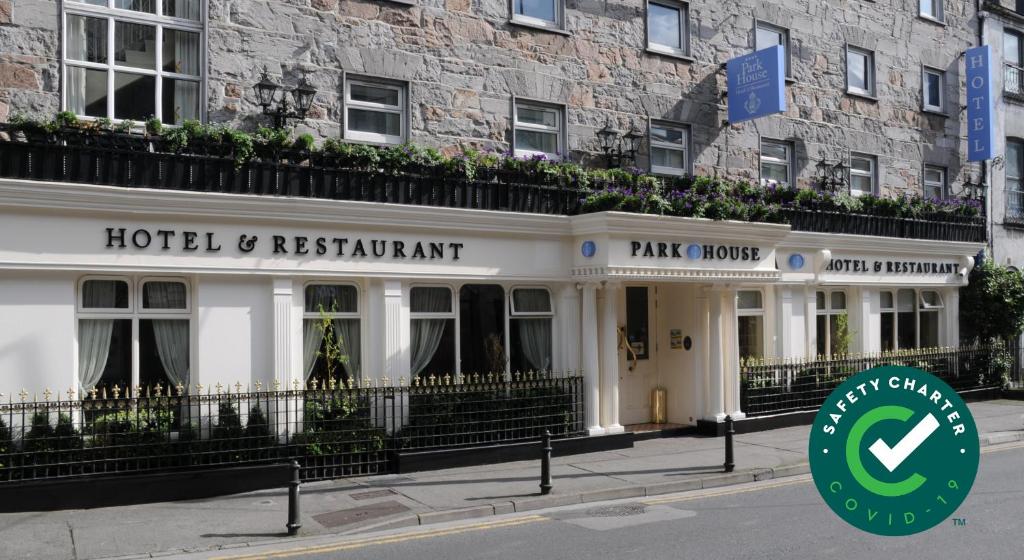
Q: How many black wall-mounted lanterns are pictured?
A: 8